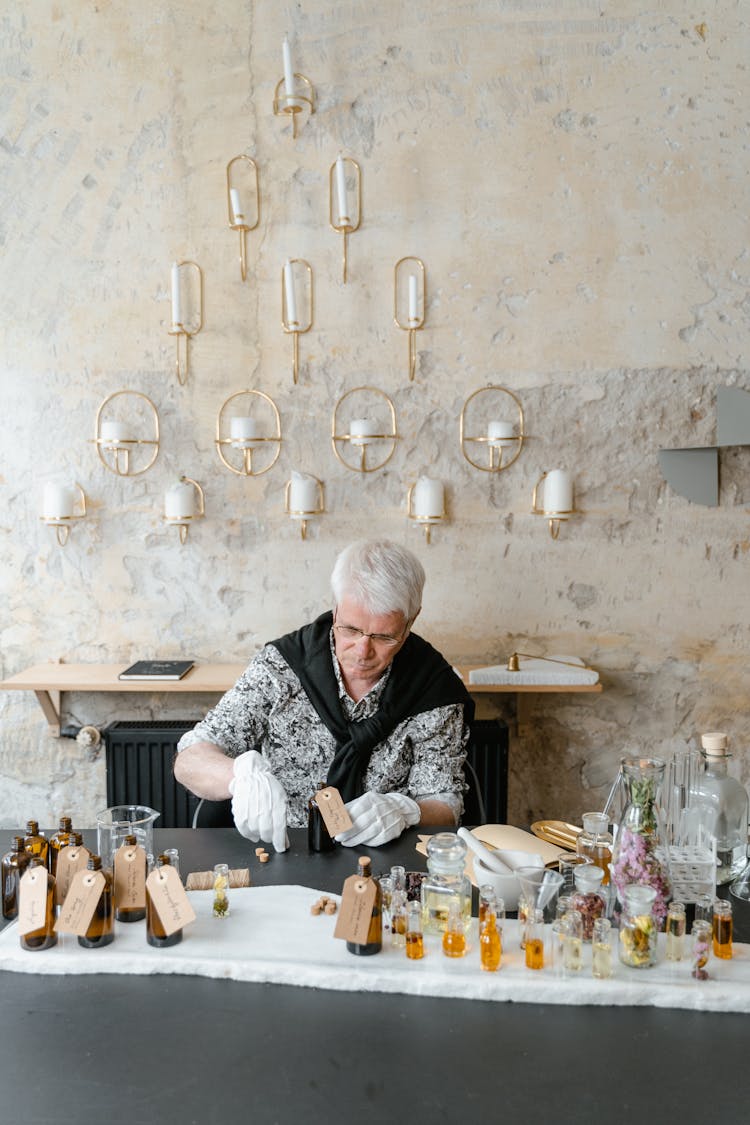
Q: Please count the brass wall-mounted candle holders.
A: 15